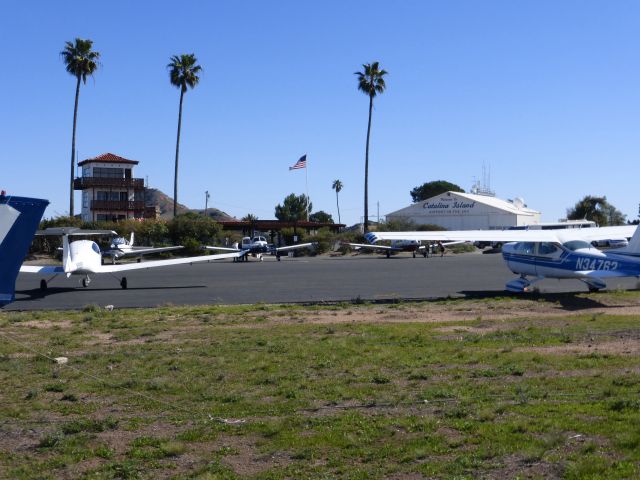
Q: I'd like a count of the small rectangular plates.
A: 0